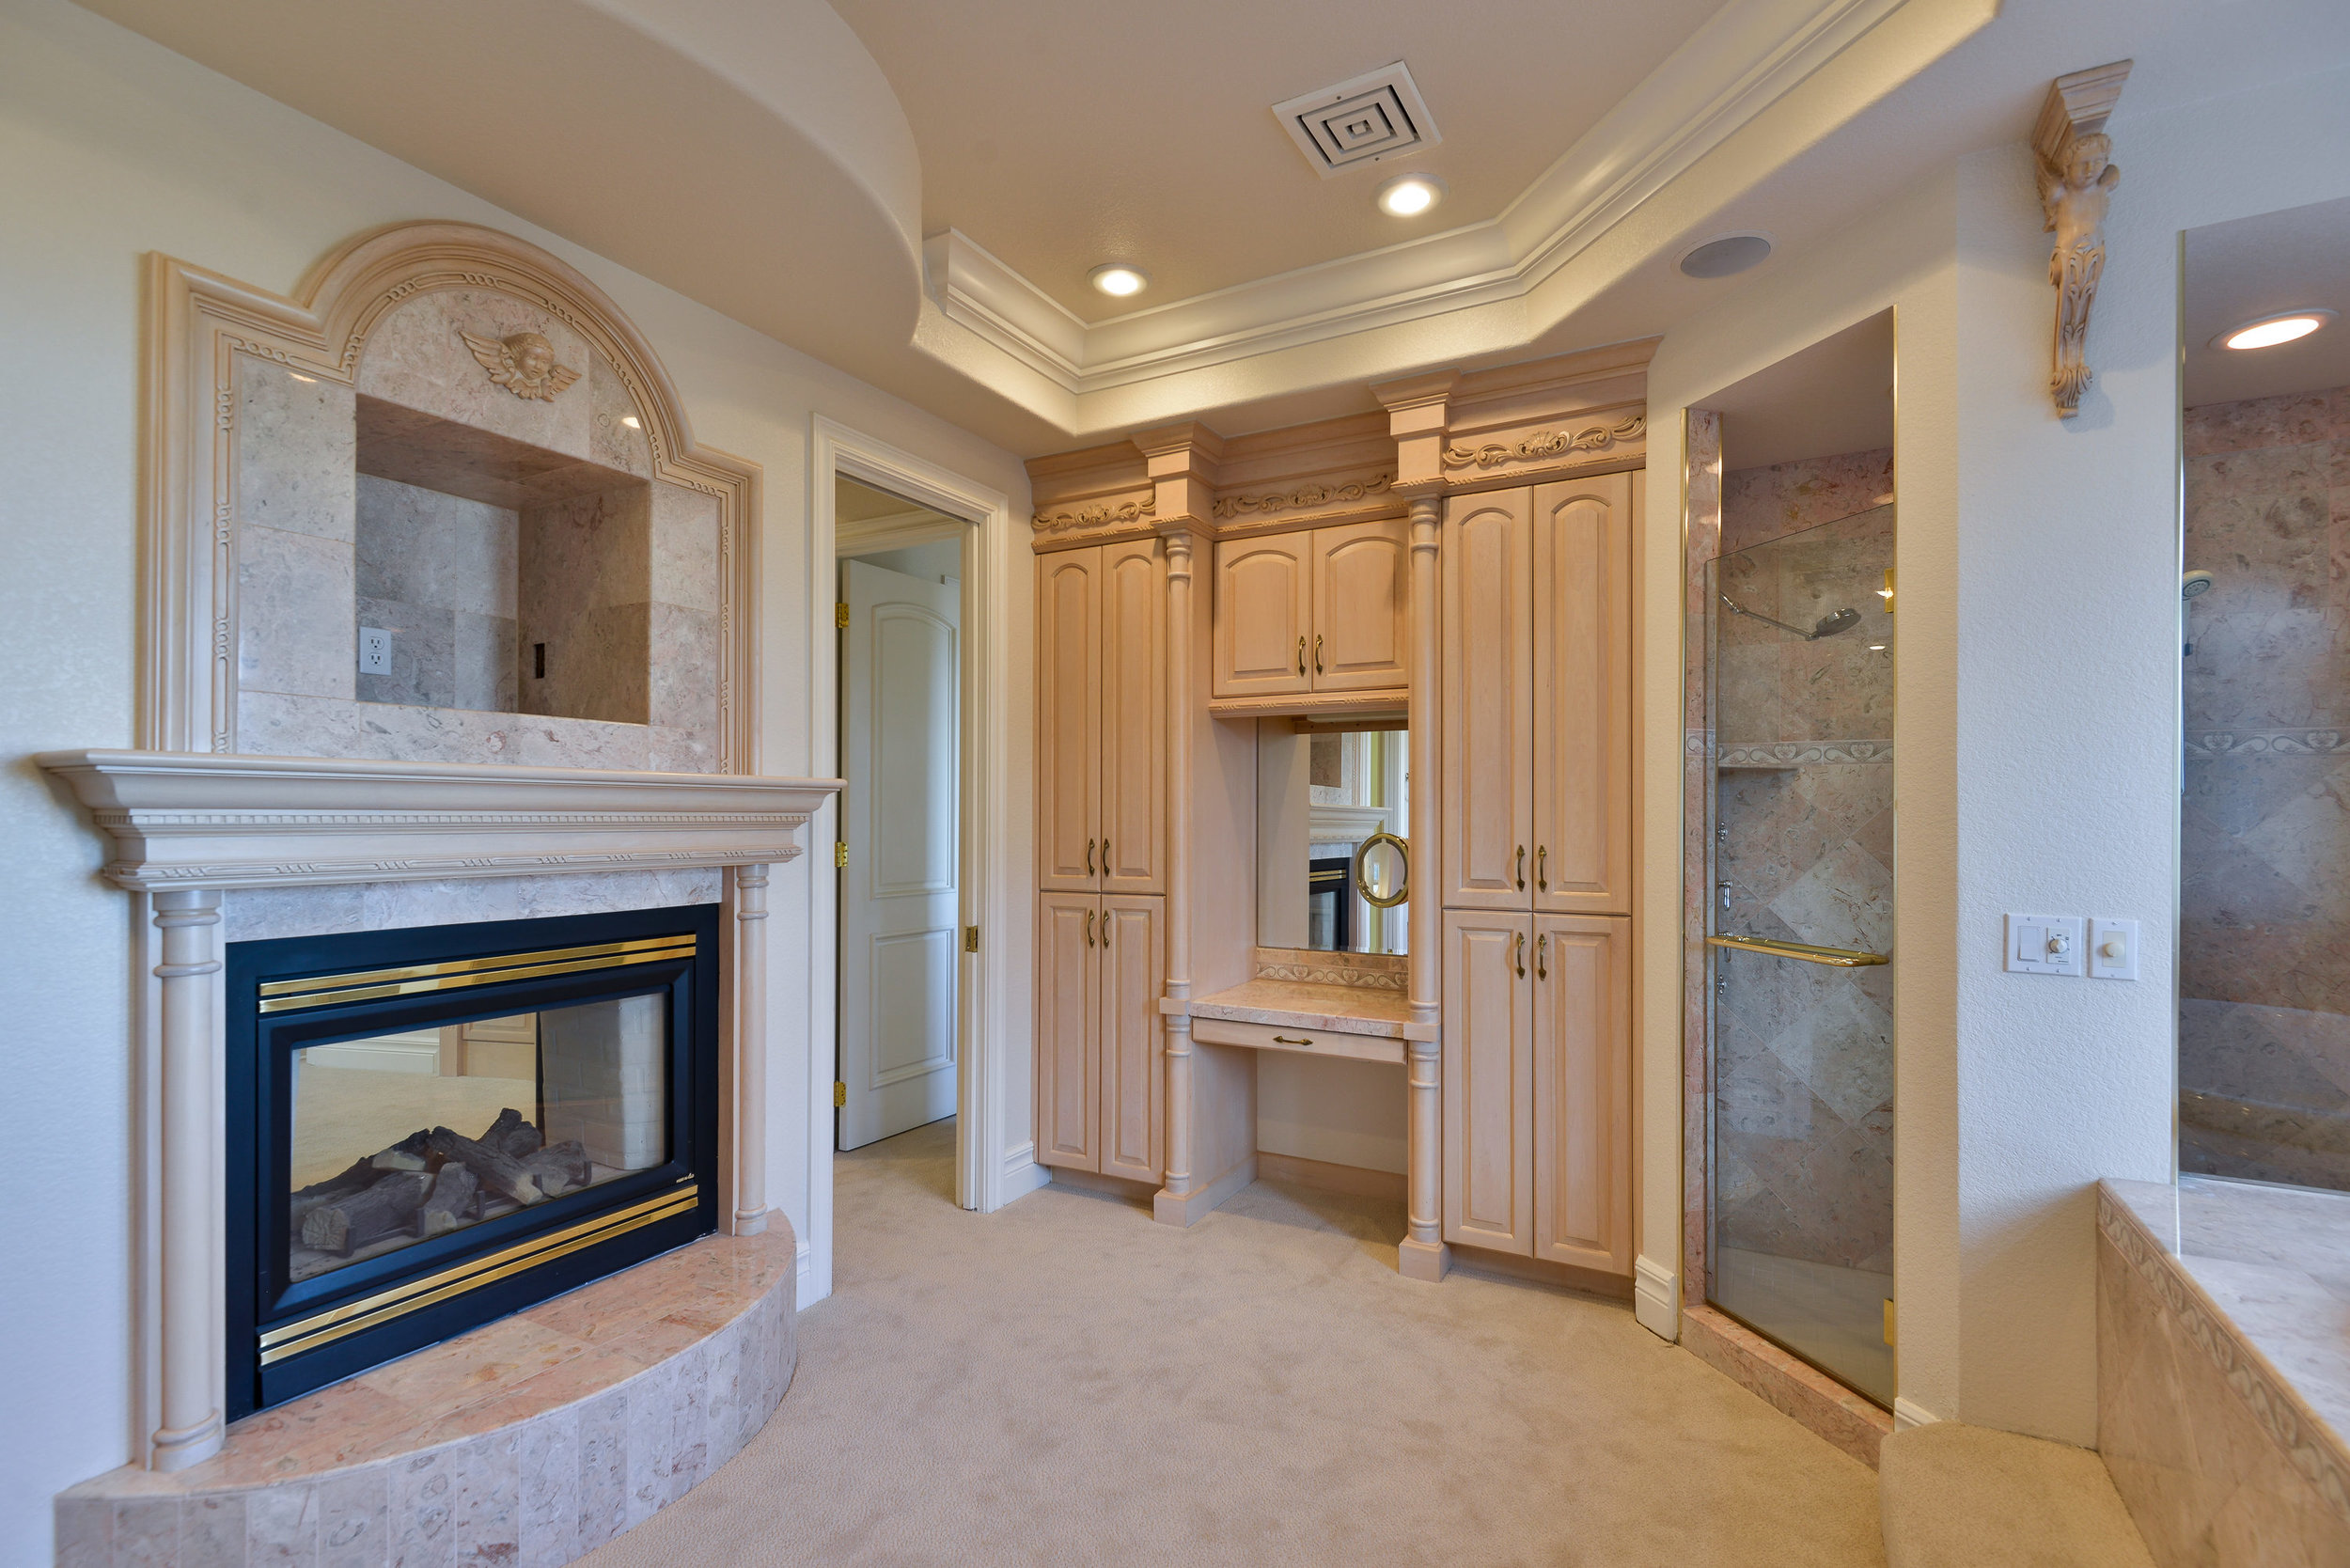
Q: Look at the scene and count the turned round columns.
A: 4